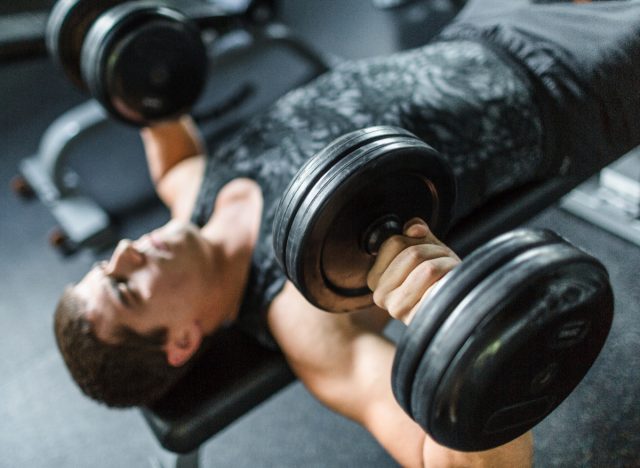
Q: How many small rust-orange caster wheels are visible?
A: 2